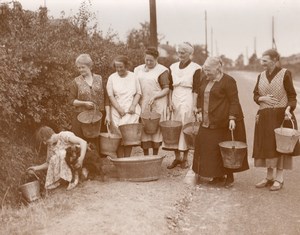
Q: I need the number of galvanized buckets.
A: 9